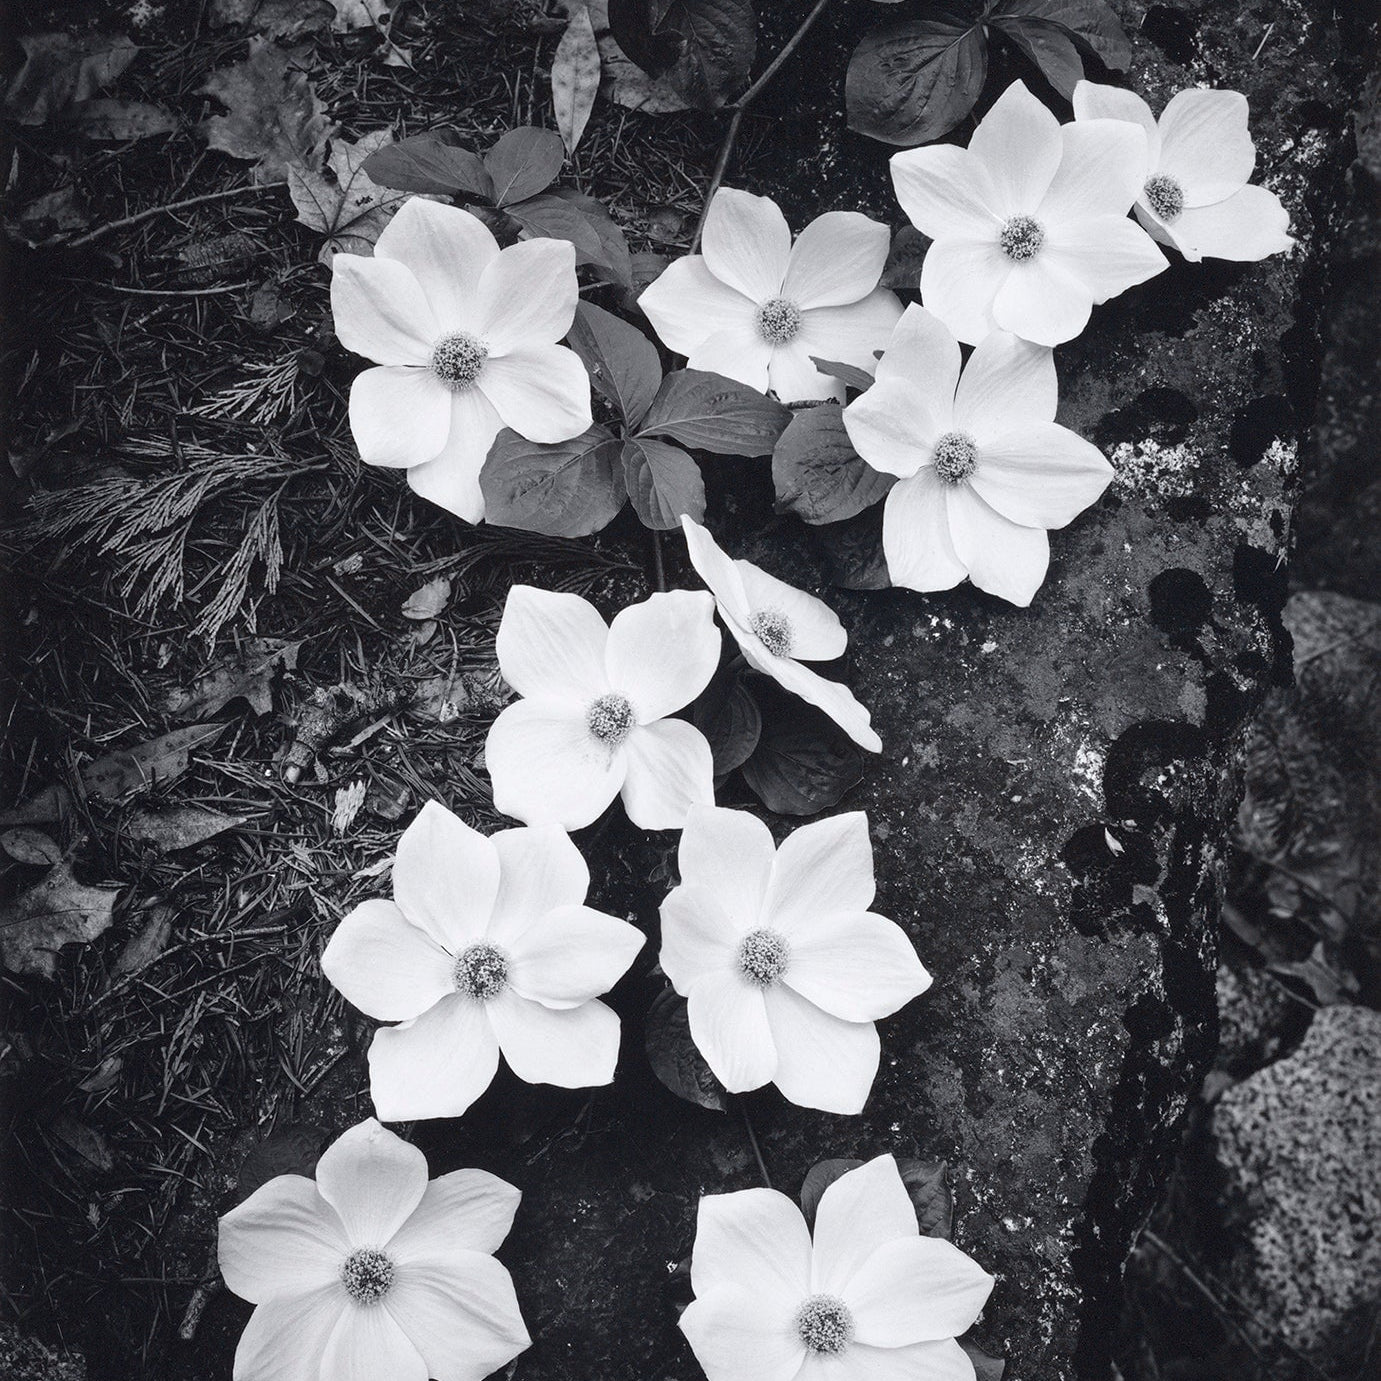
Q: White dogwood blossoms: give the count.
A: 11